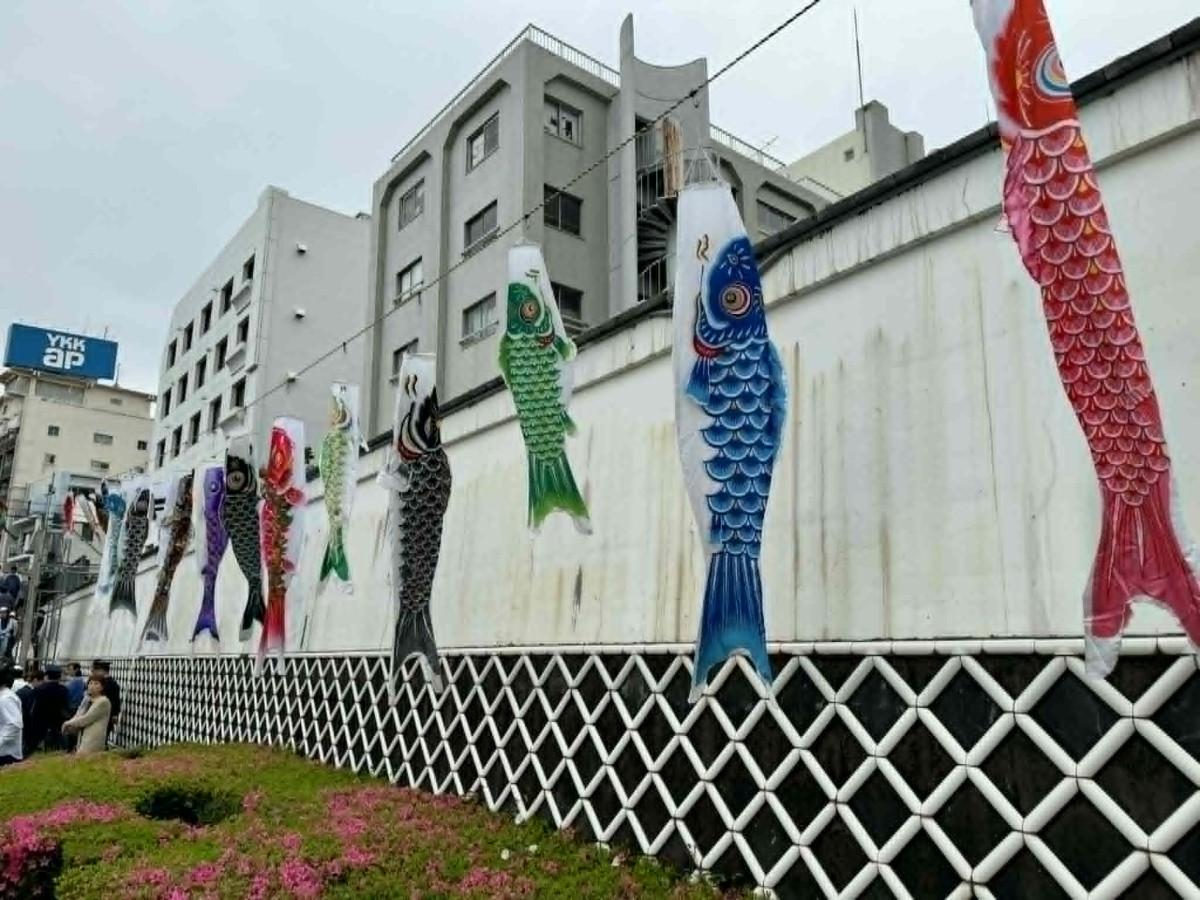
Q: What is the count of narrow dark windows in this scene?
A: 15